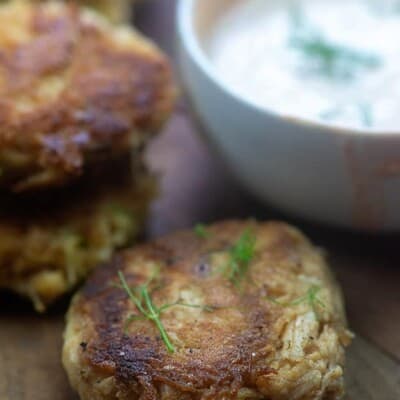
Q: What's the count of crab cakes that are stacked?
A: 2